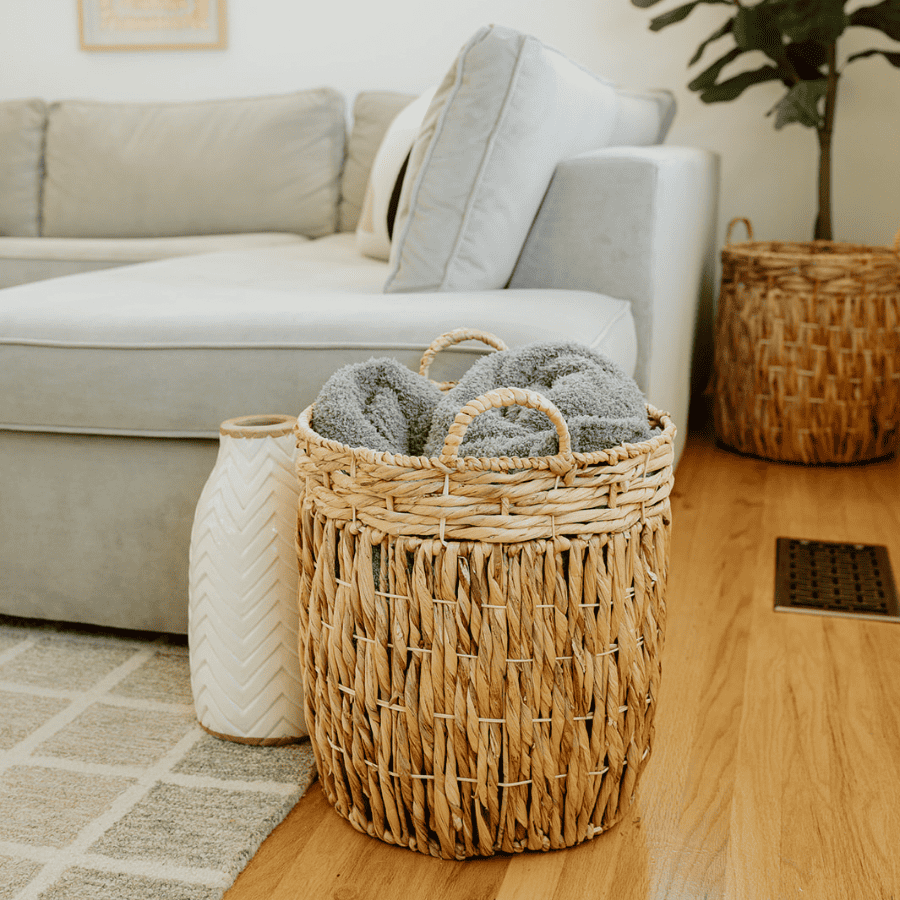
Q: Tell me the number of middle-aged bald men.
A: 0